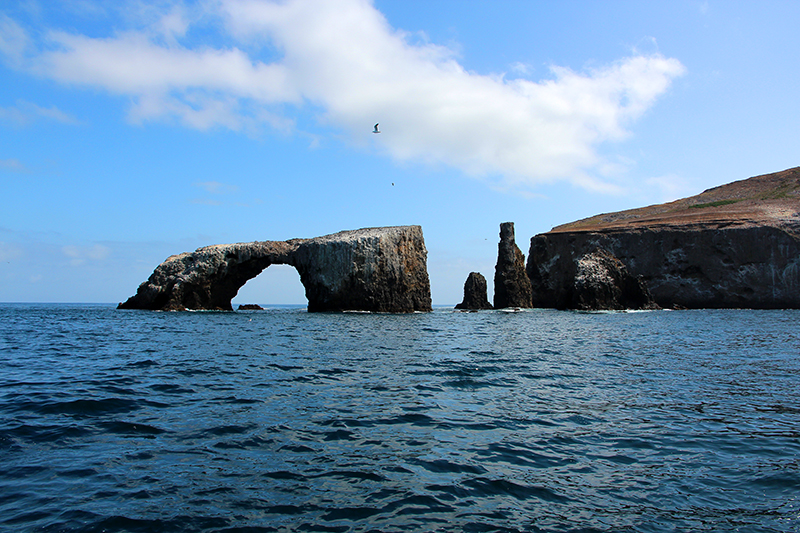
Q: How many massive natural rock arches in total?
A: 1